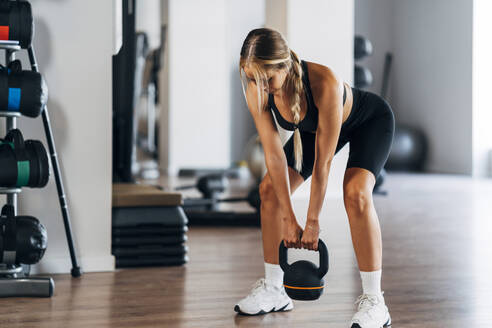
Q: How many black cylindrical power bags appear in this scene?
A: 4